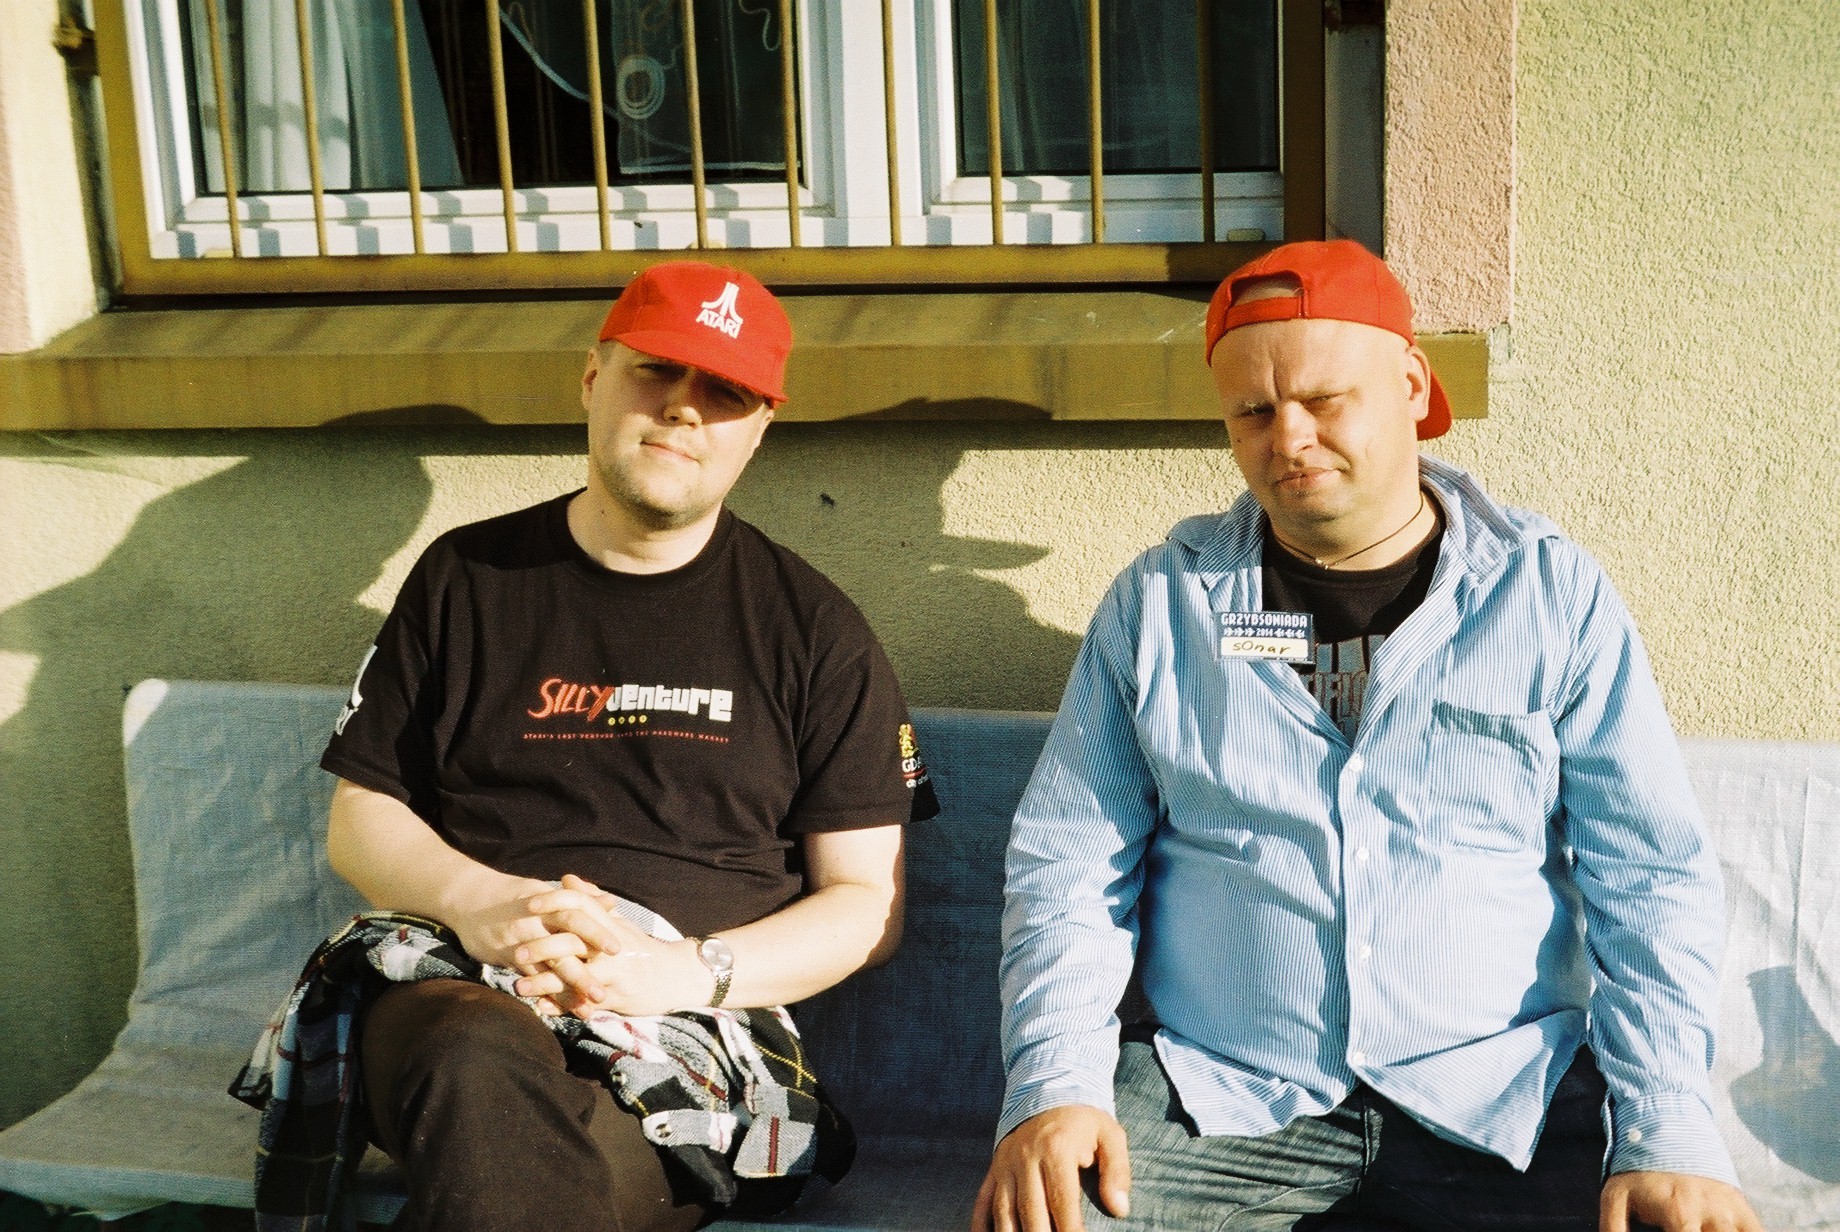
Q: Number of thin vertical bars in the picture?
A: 11